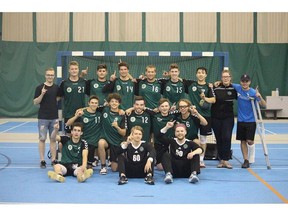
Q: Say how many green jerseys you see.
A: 12